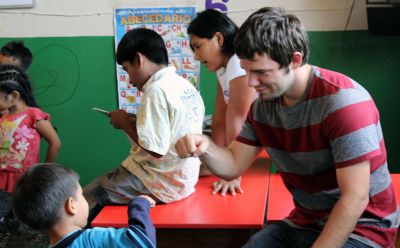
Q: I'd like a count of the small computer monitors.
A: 0